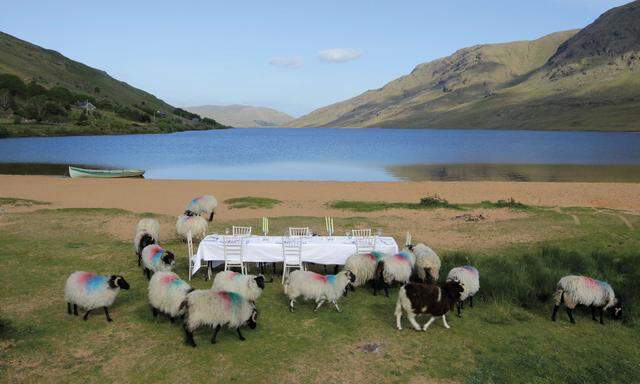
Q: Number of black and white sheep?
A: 1